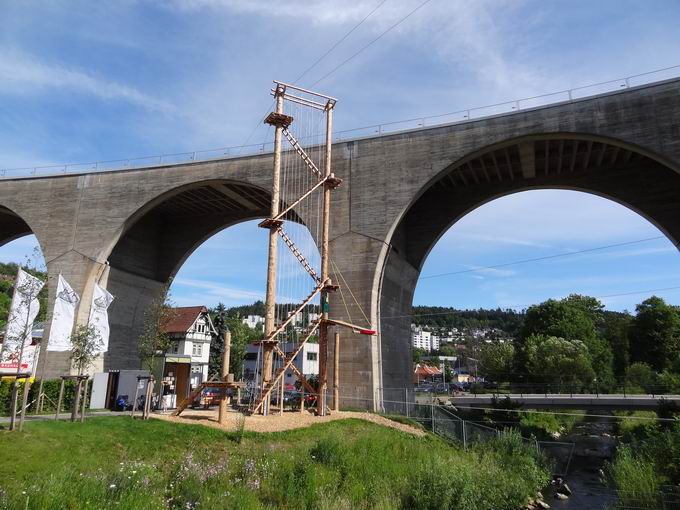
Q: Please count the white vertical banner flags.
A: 3